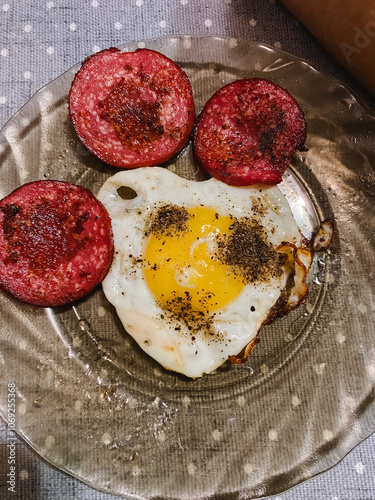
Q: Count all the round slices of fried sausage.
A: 3